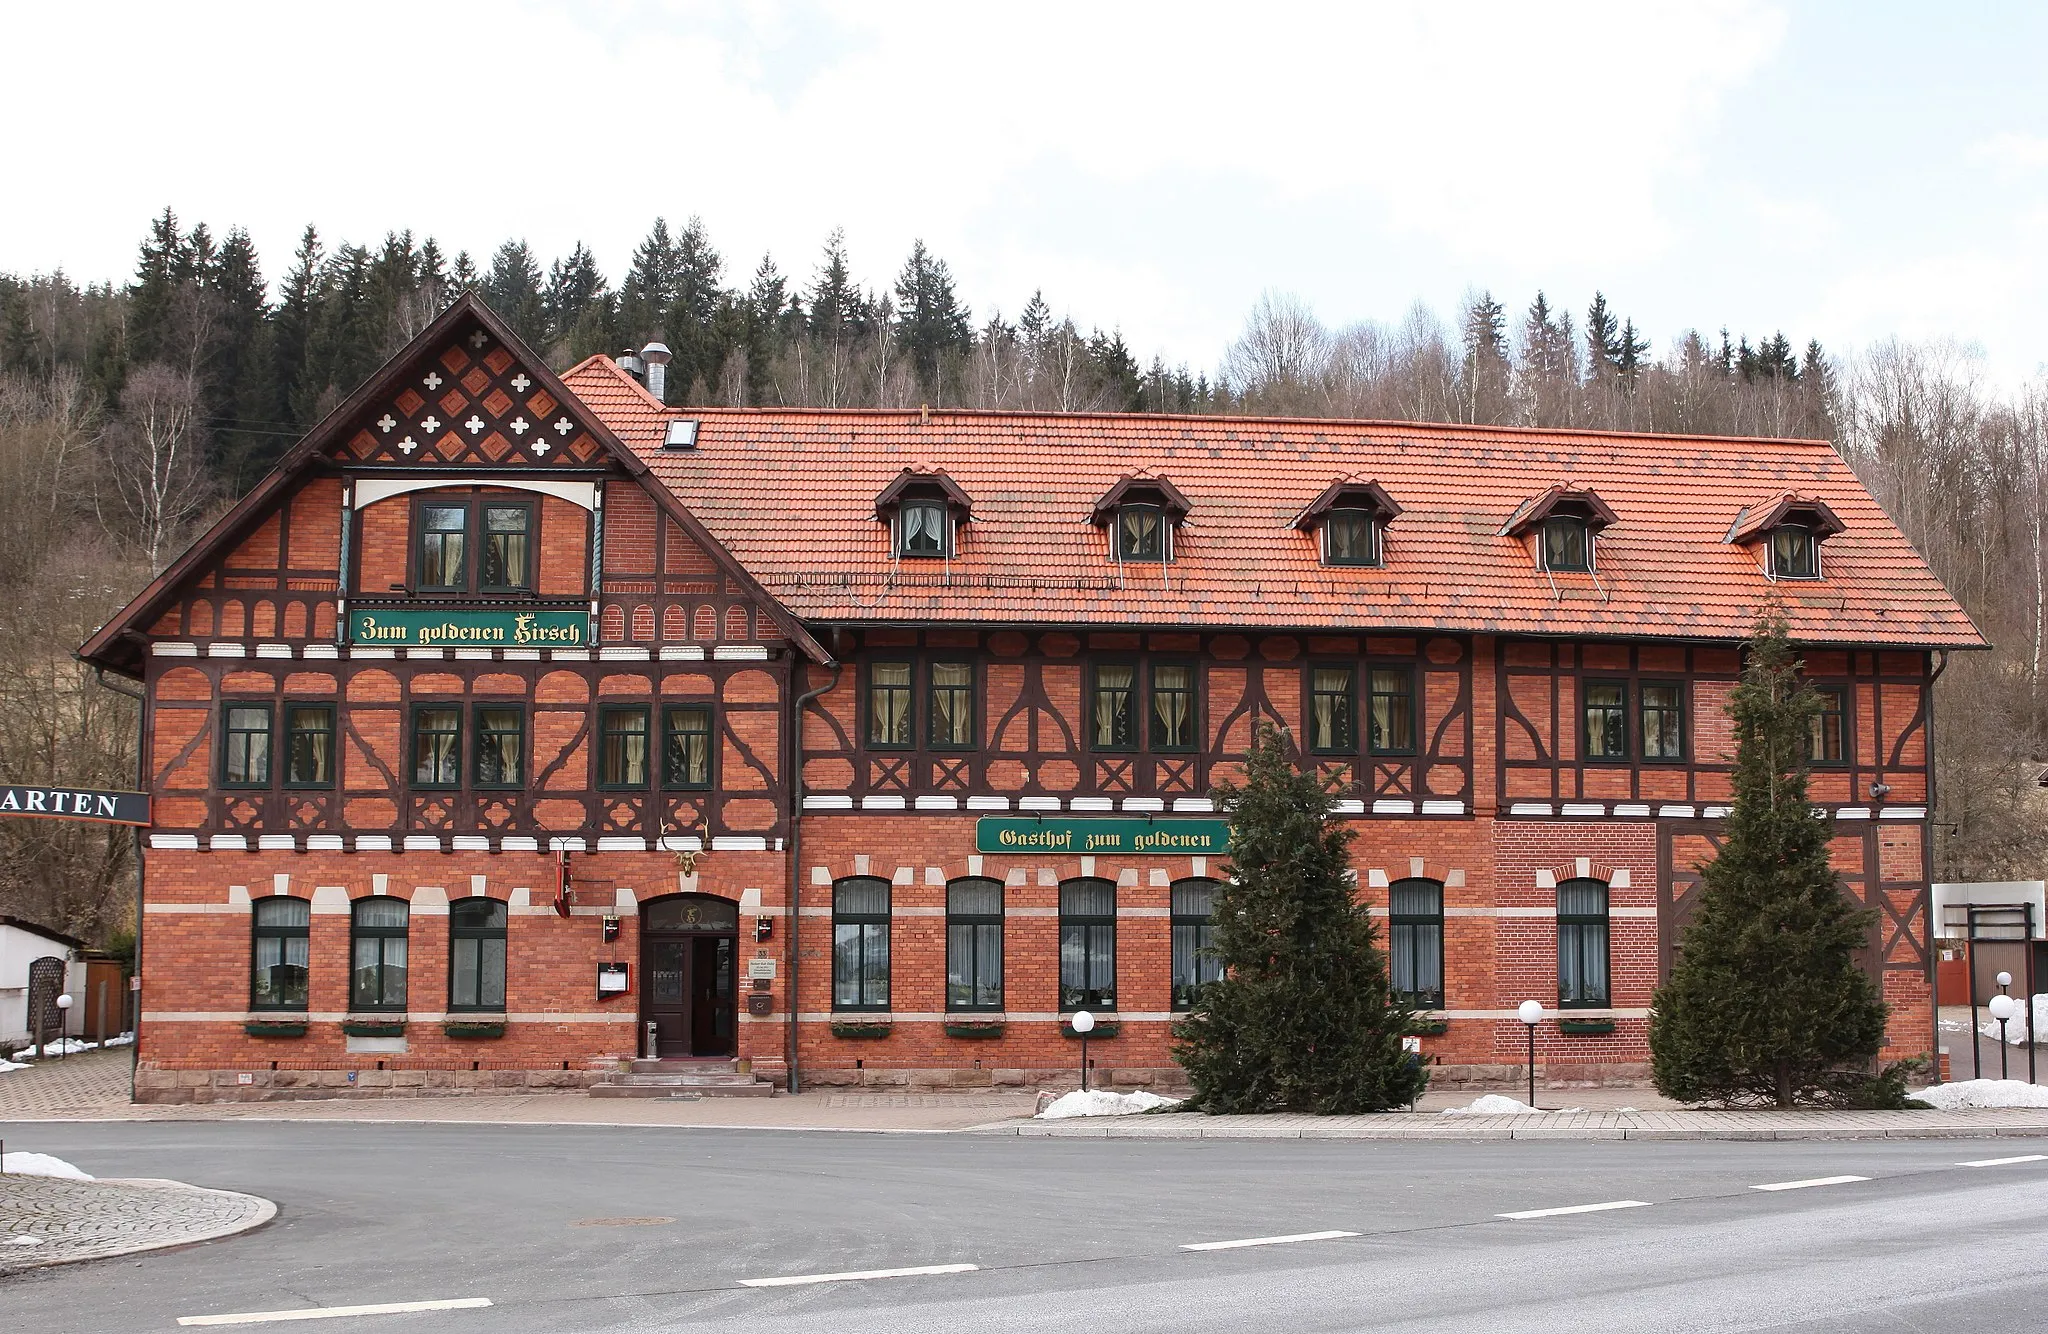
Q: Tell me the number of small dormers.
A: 5